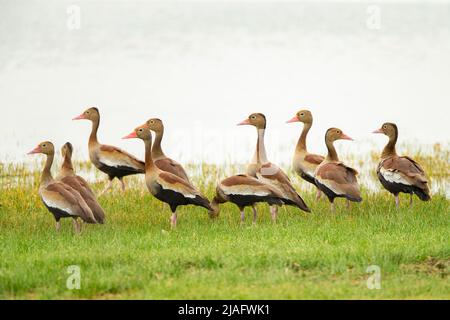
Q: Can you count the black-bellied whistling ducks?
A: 10